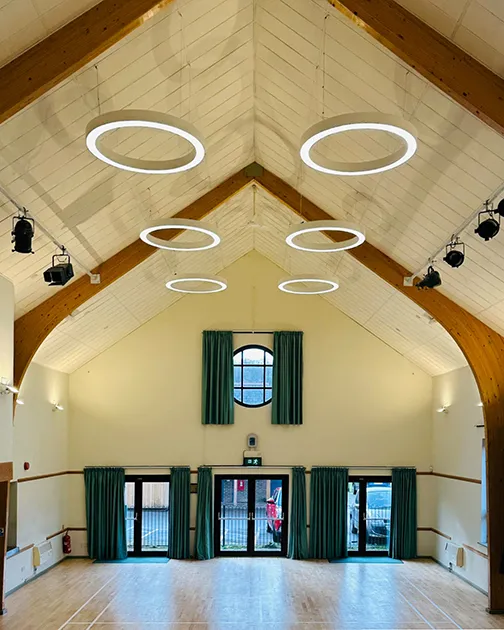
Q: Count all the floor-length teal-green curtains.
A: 6